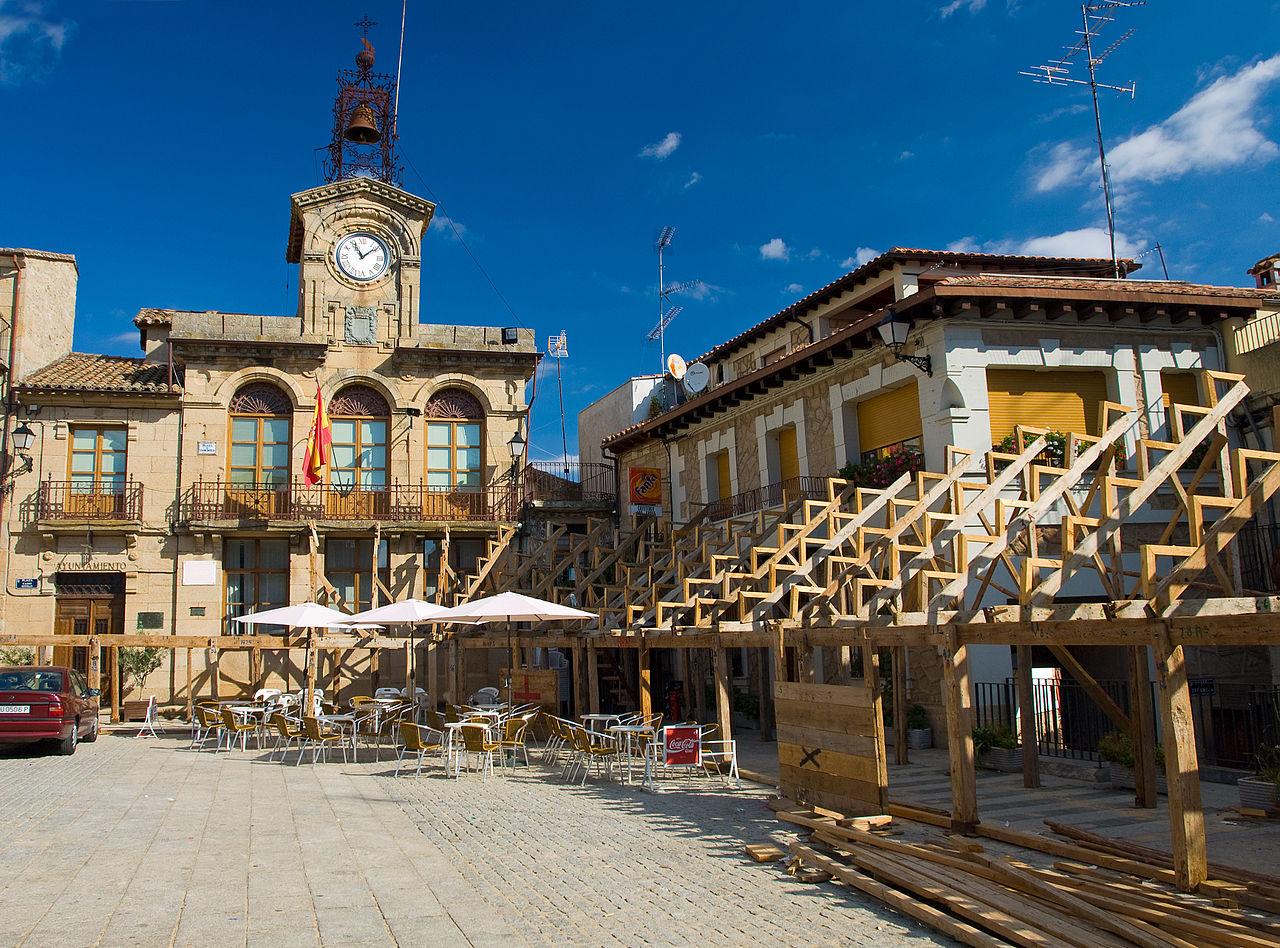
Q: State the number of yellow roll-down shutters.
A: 5